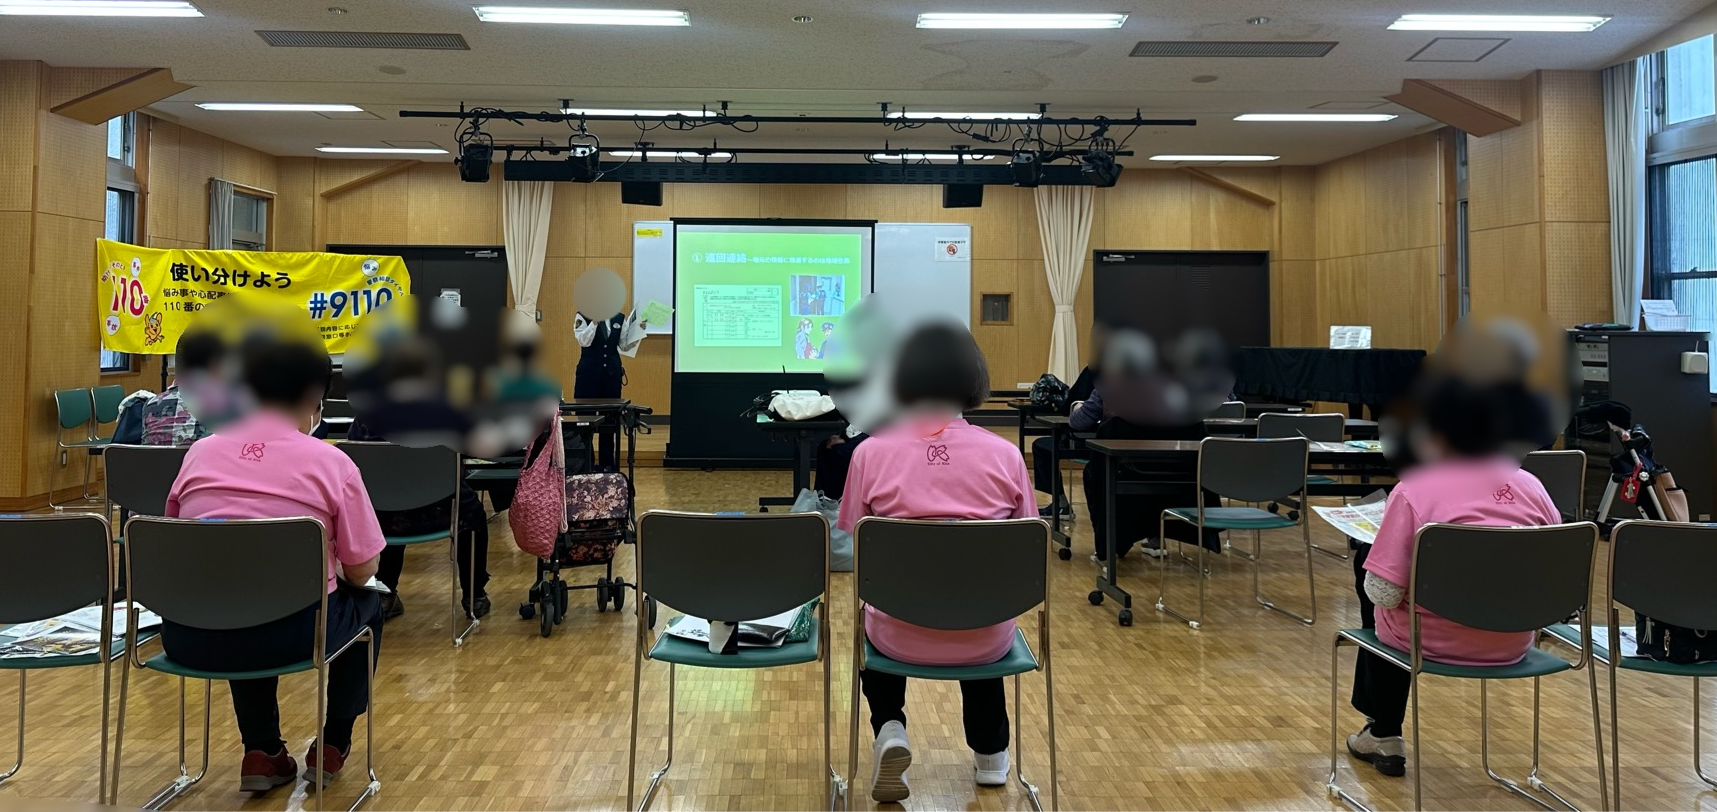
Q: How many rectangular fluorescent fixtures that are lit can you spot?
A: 12